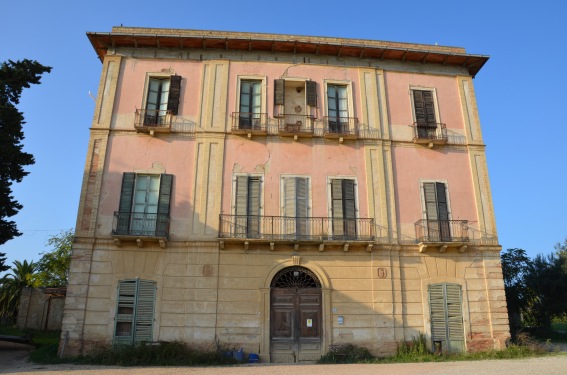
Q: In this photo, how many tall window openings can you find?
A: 12